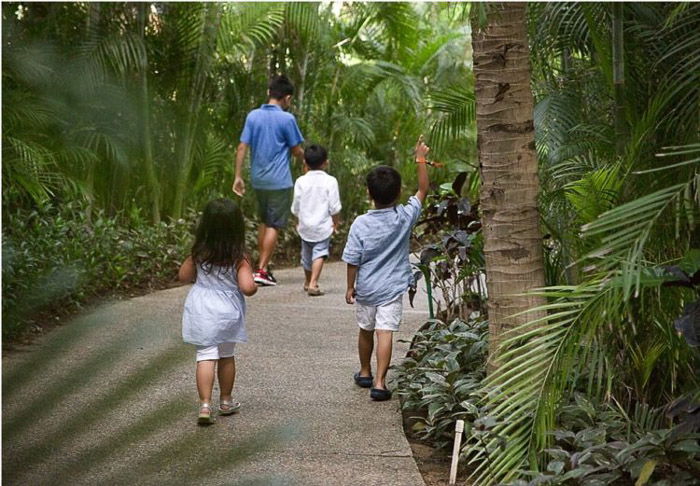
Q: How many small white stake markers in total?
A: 1